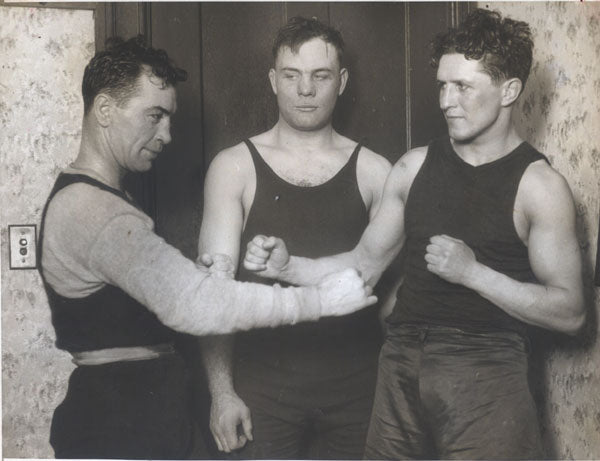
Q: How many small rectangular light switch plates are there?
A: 1